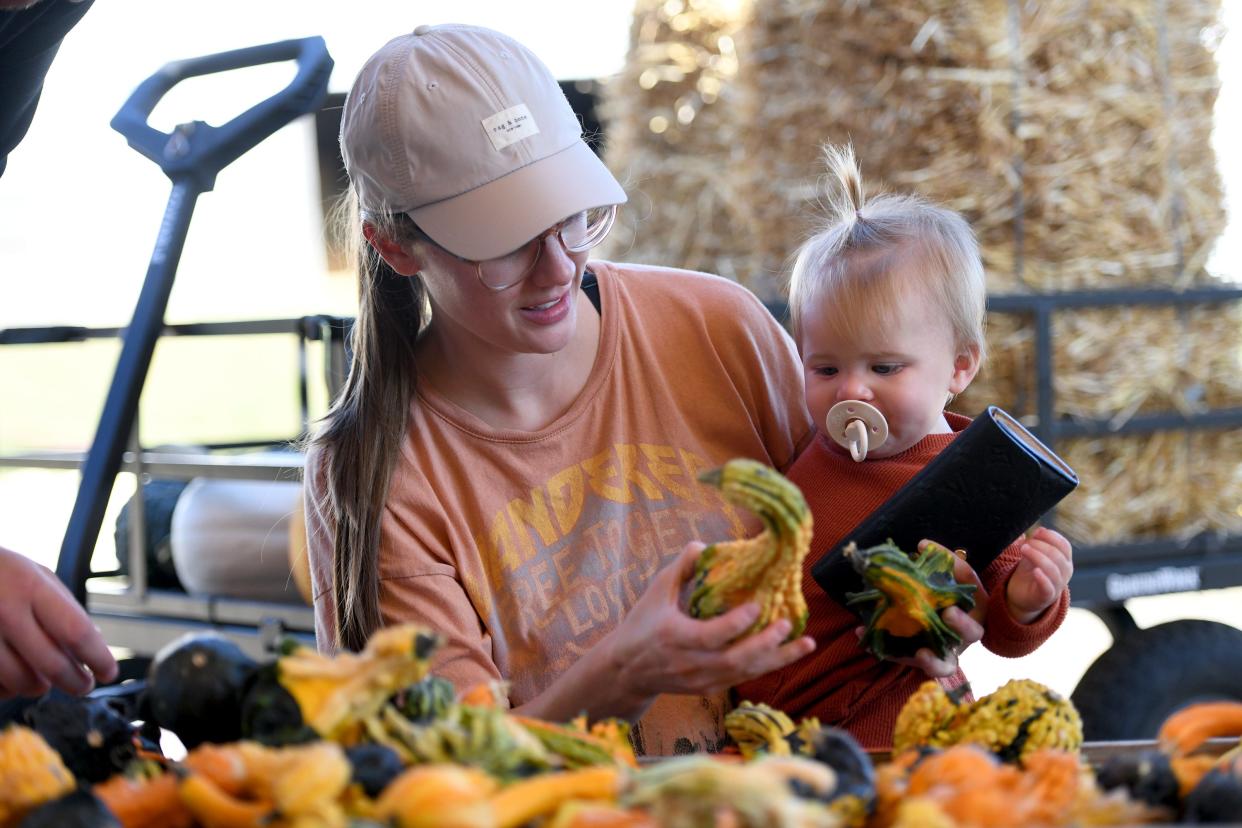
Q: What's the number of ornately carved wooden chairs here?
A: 0